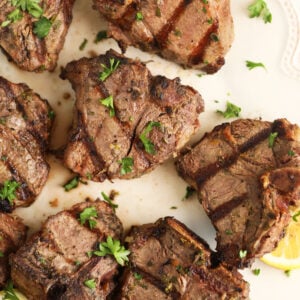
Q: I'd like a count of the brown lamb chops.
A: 8